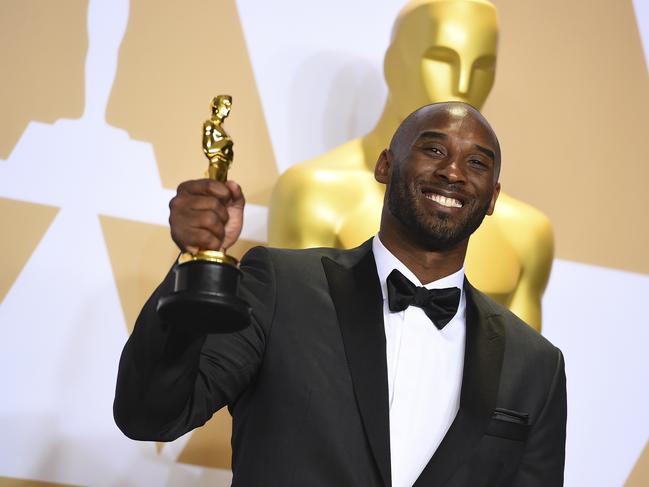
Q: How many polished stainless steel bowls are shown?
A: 0